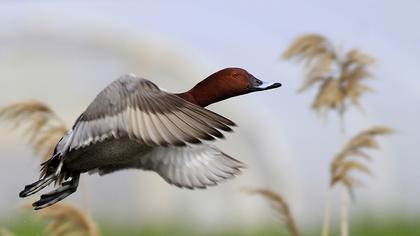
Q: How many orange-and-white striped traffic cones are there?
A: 0